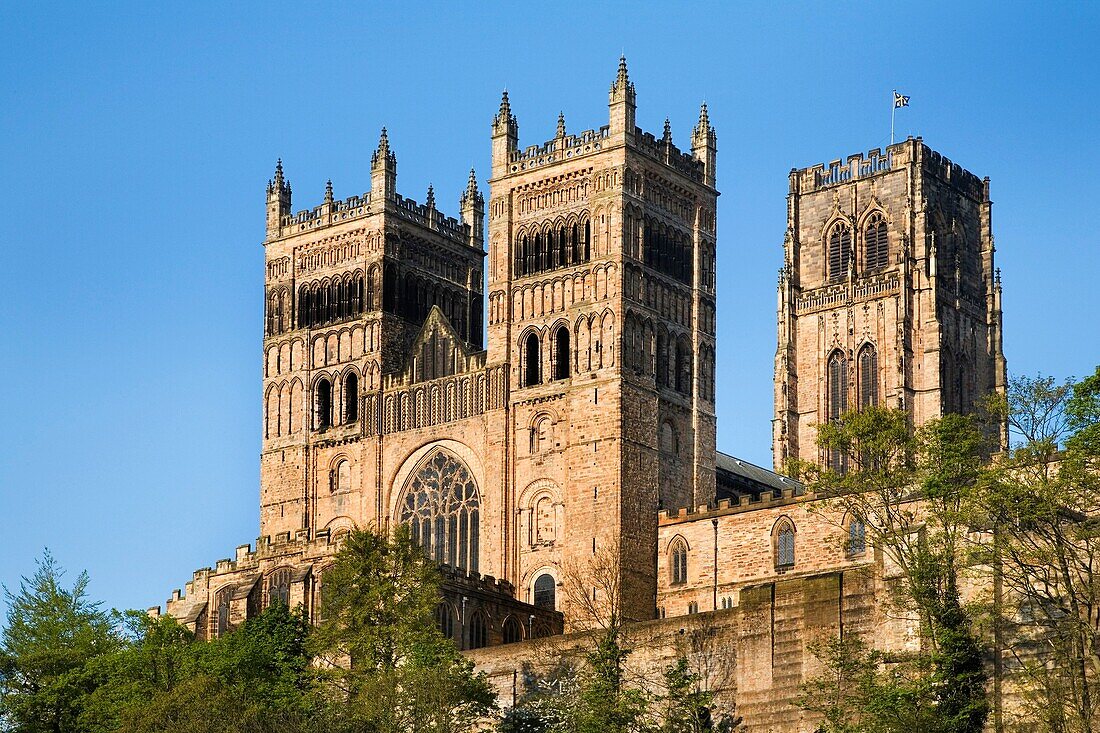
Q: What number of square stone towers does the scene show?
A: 3